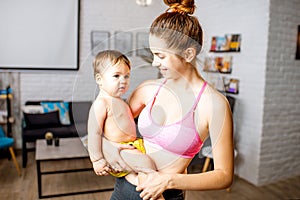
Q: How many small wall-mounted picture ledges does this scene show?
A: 3